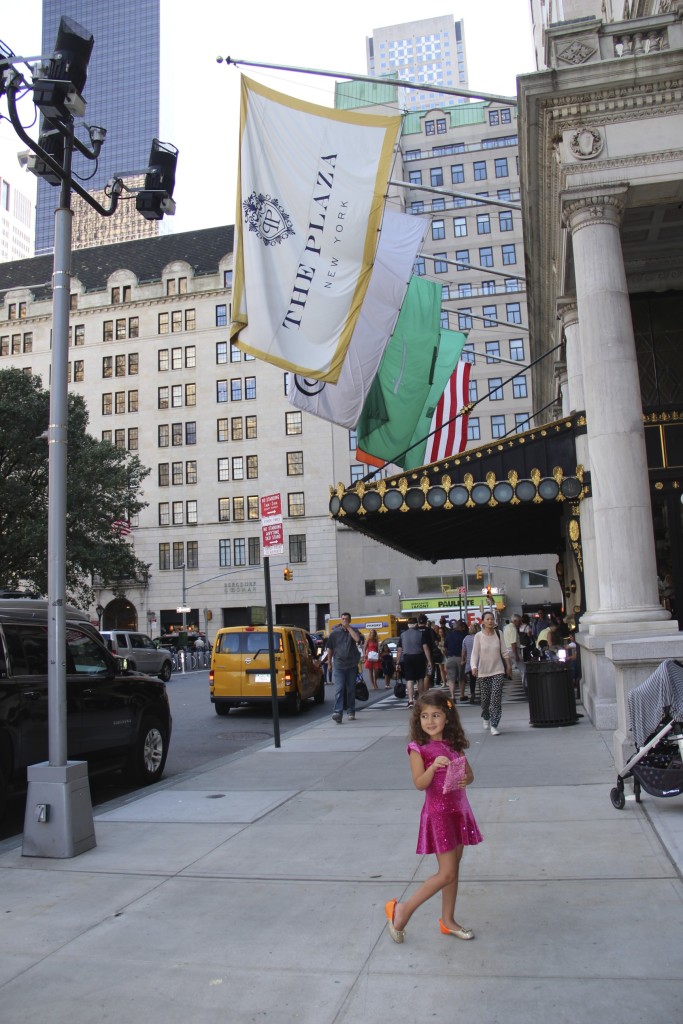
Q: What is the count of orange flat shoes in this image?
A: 2